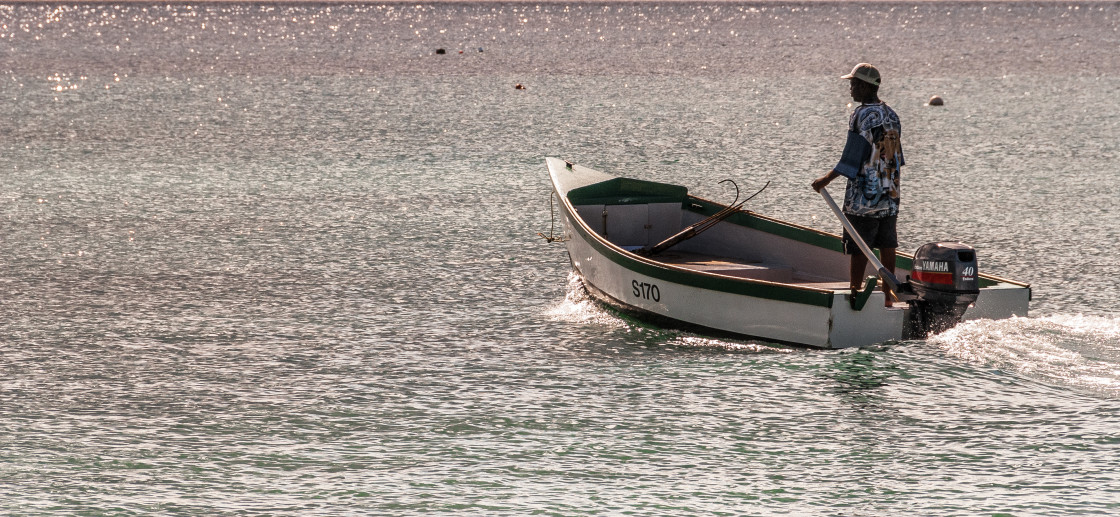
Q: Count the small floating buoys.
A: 5